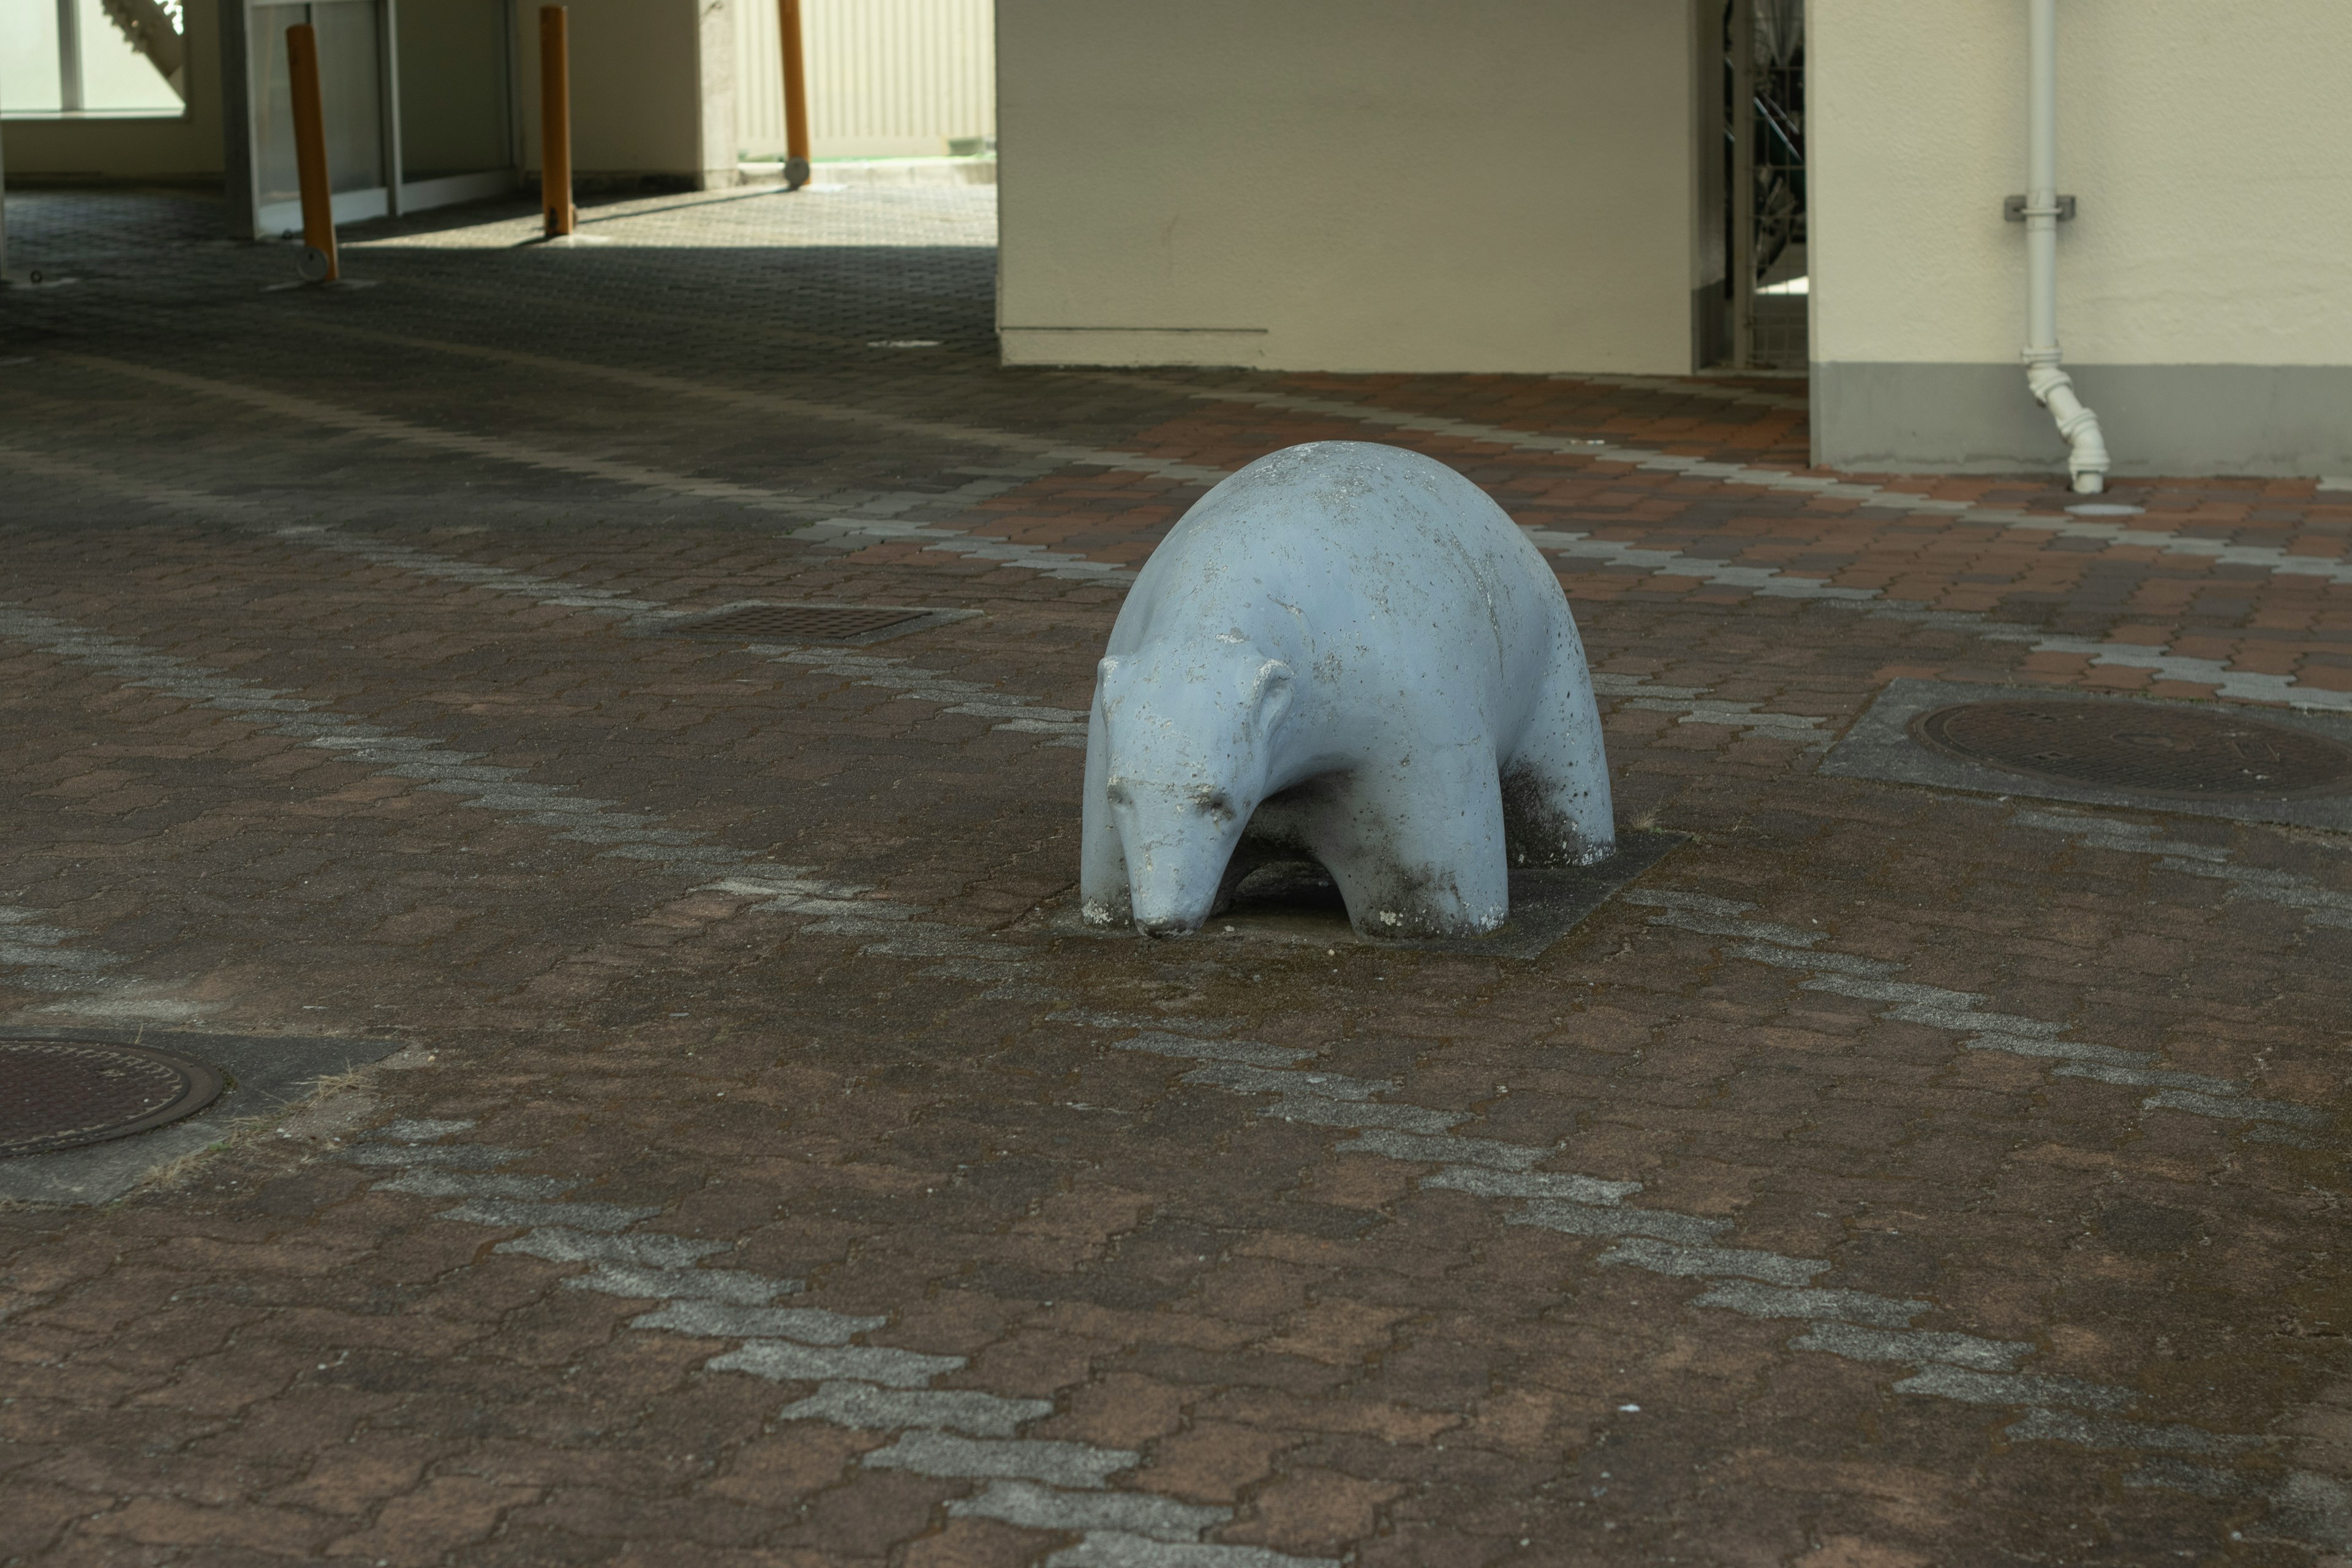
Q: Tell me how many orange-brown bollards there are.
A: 3